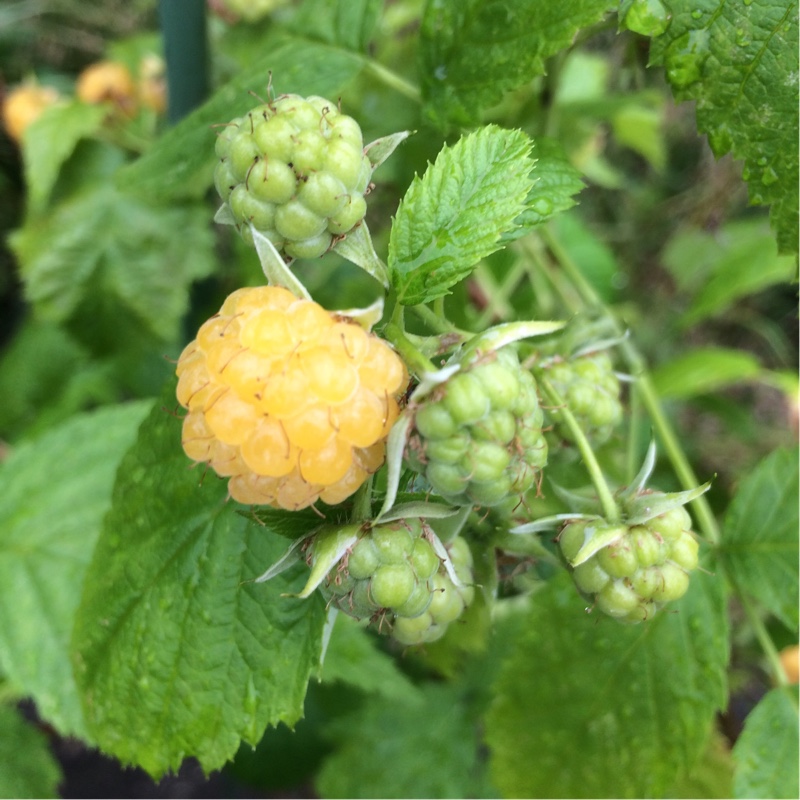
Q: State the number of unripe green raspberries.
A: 6